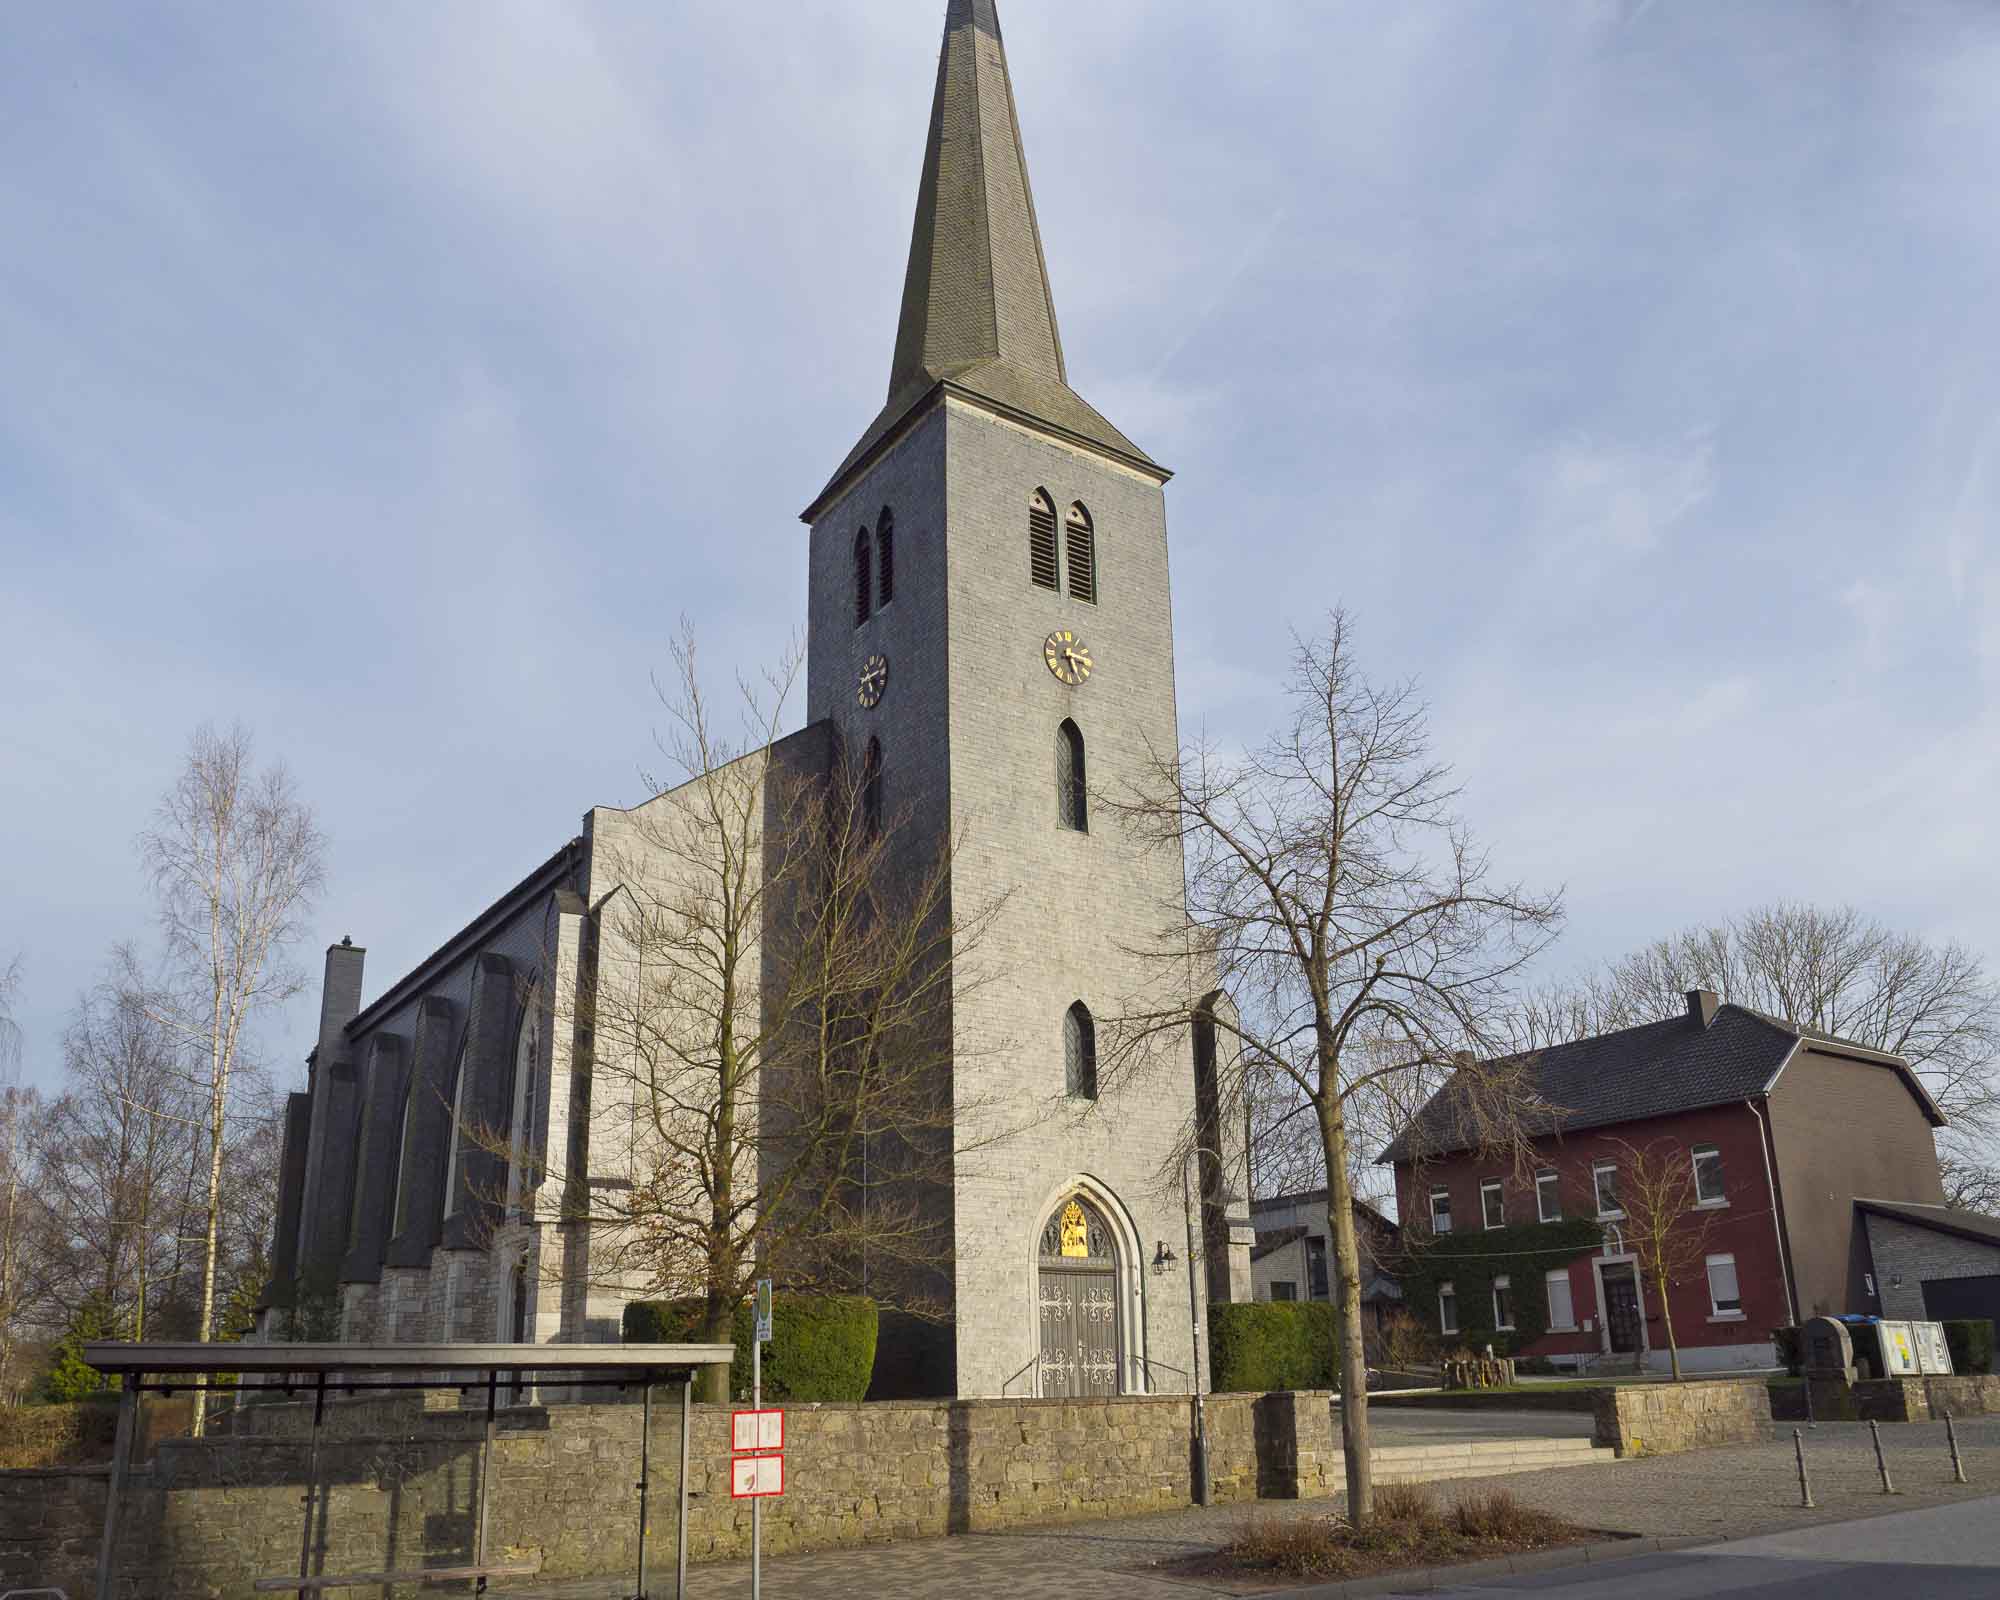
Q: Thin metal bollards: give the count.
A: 3